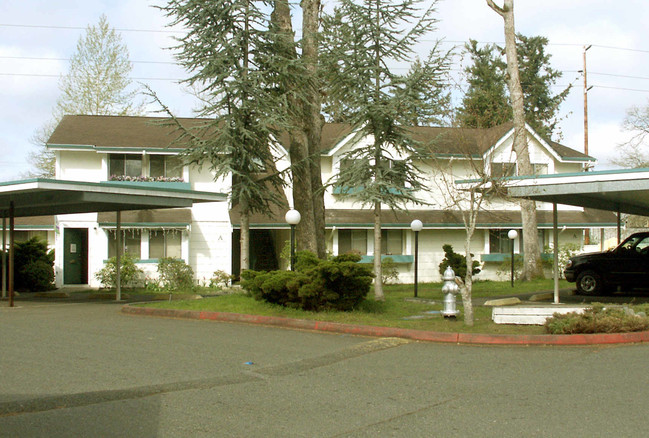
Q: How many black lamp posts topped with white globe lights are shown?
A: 3